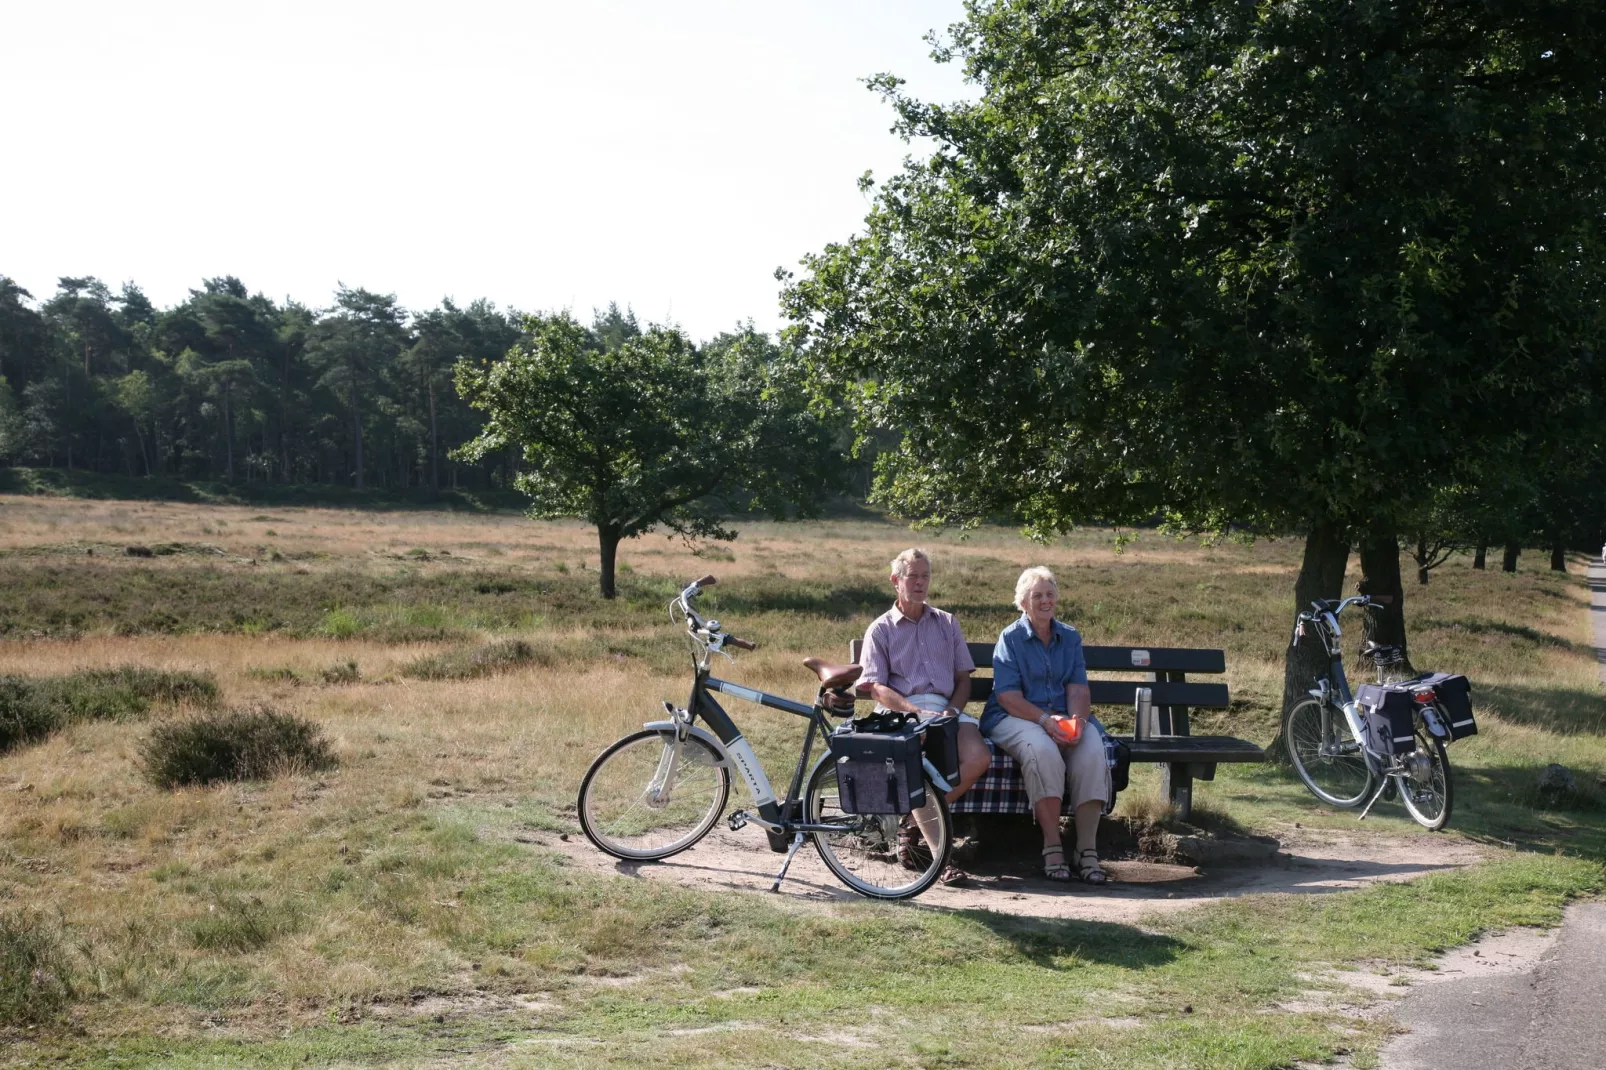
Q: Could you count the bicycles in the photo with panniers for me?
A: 2